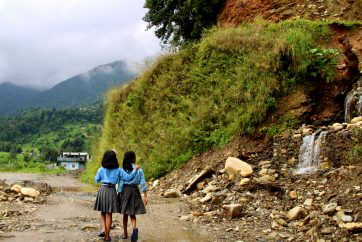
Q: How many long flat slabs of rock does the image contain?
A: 1